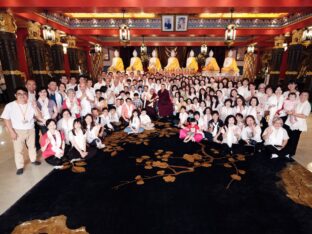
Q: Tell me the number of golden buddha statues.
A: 7